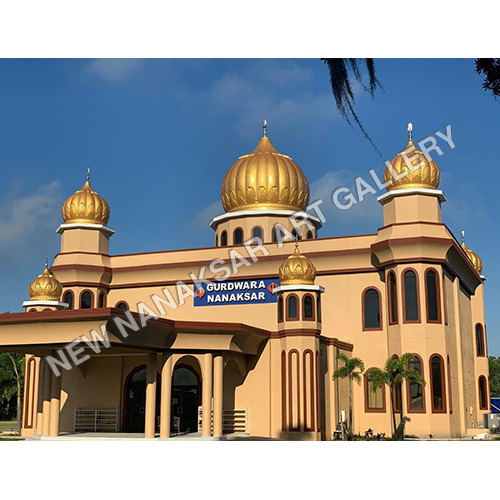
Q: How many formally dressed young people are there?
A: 0